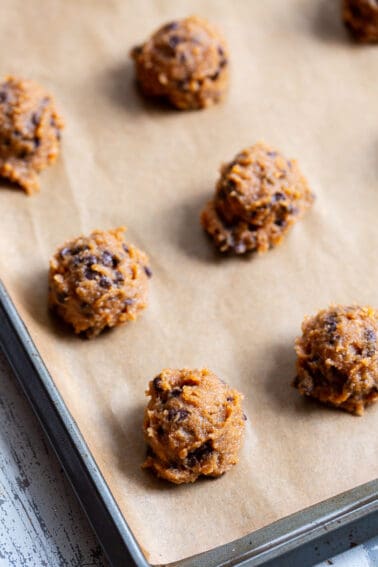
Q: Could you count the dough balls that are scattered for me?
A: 7